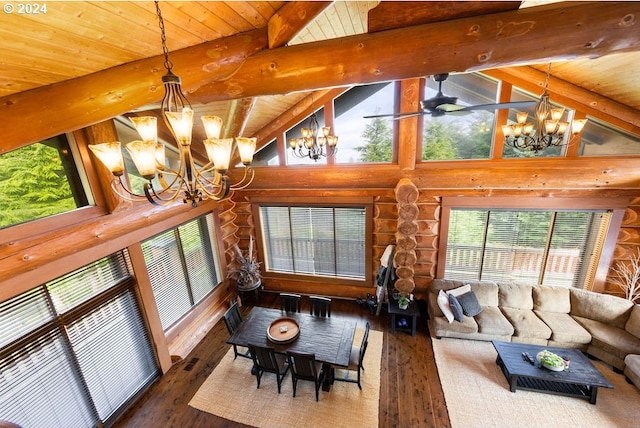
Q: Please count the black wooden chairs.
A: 6